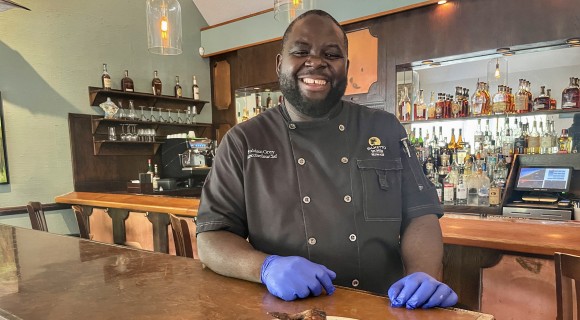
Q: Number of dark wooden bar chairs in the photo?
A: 4